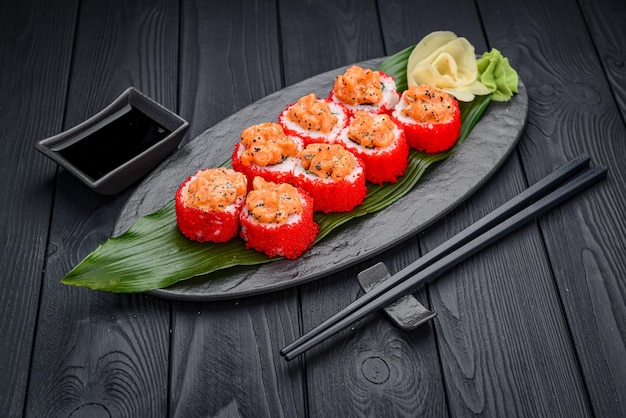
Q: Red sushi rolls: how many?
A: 8